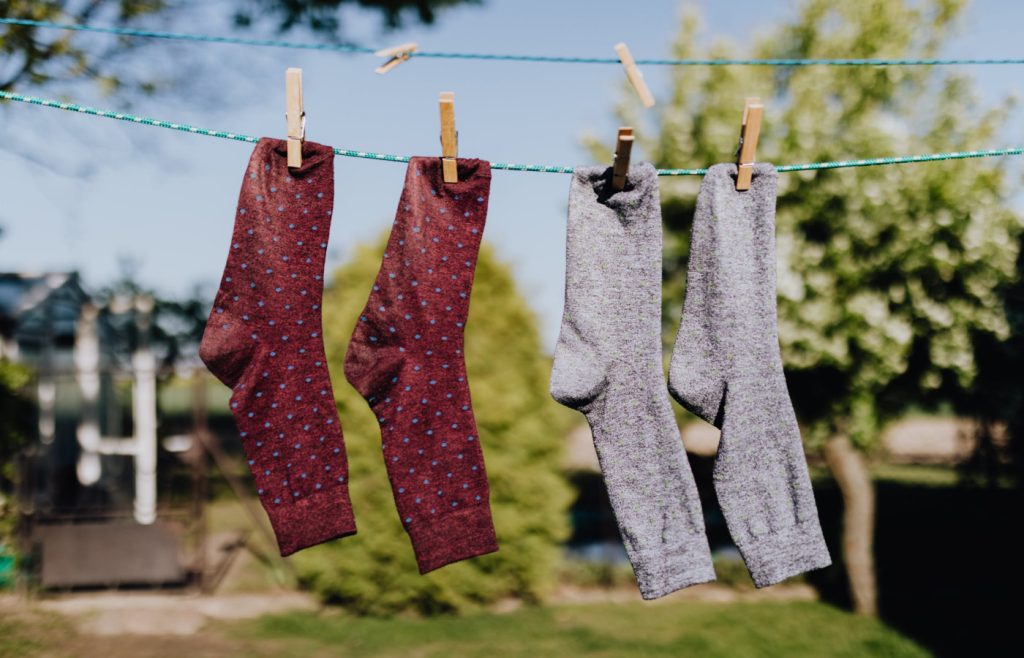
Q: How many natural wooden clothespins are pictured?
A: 6